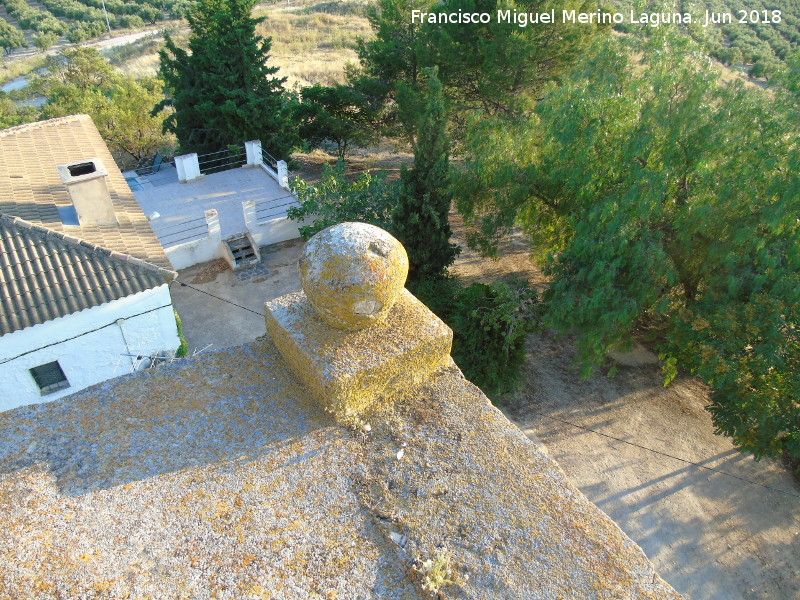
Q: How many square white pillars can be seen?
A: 5